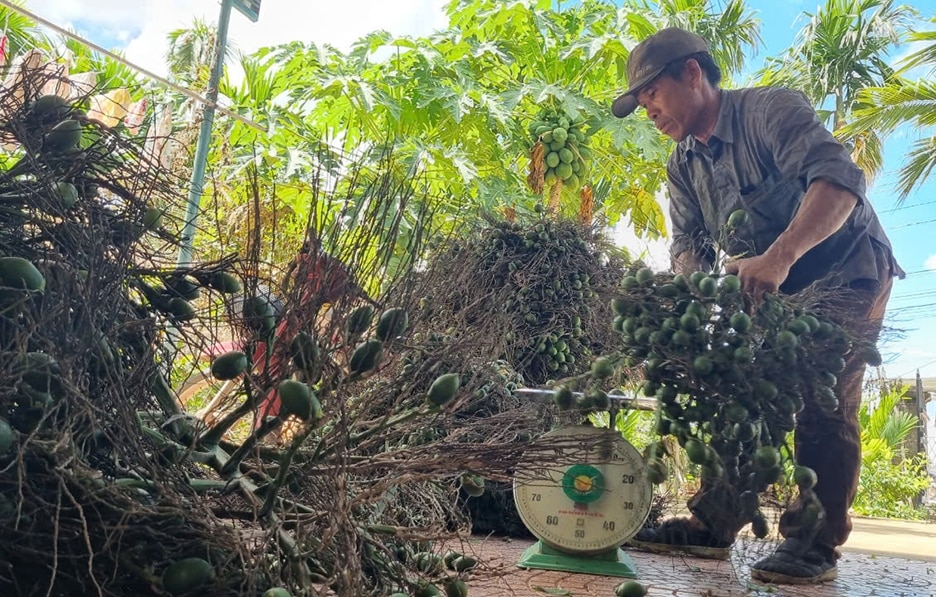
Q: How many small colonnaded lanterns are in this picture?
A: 0